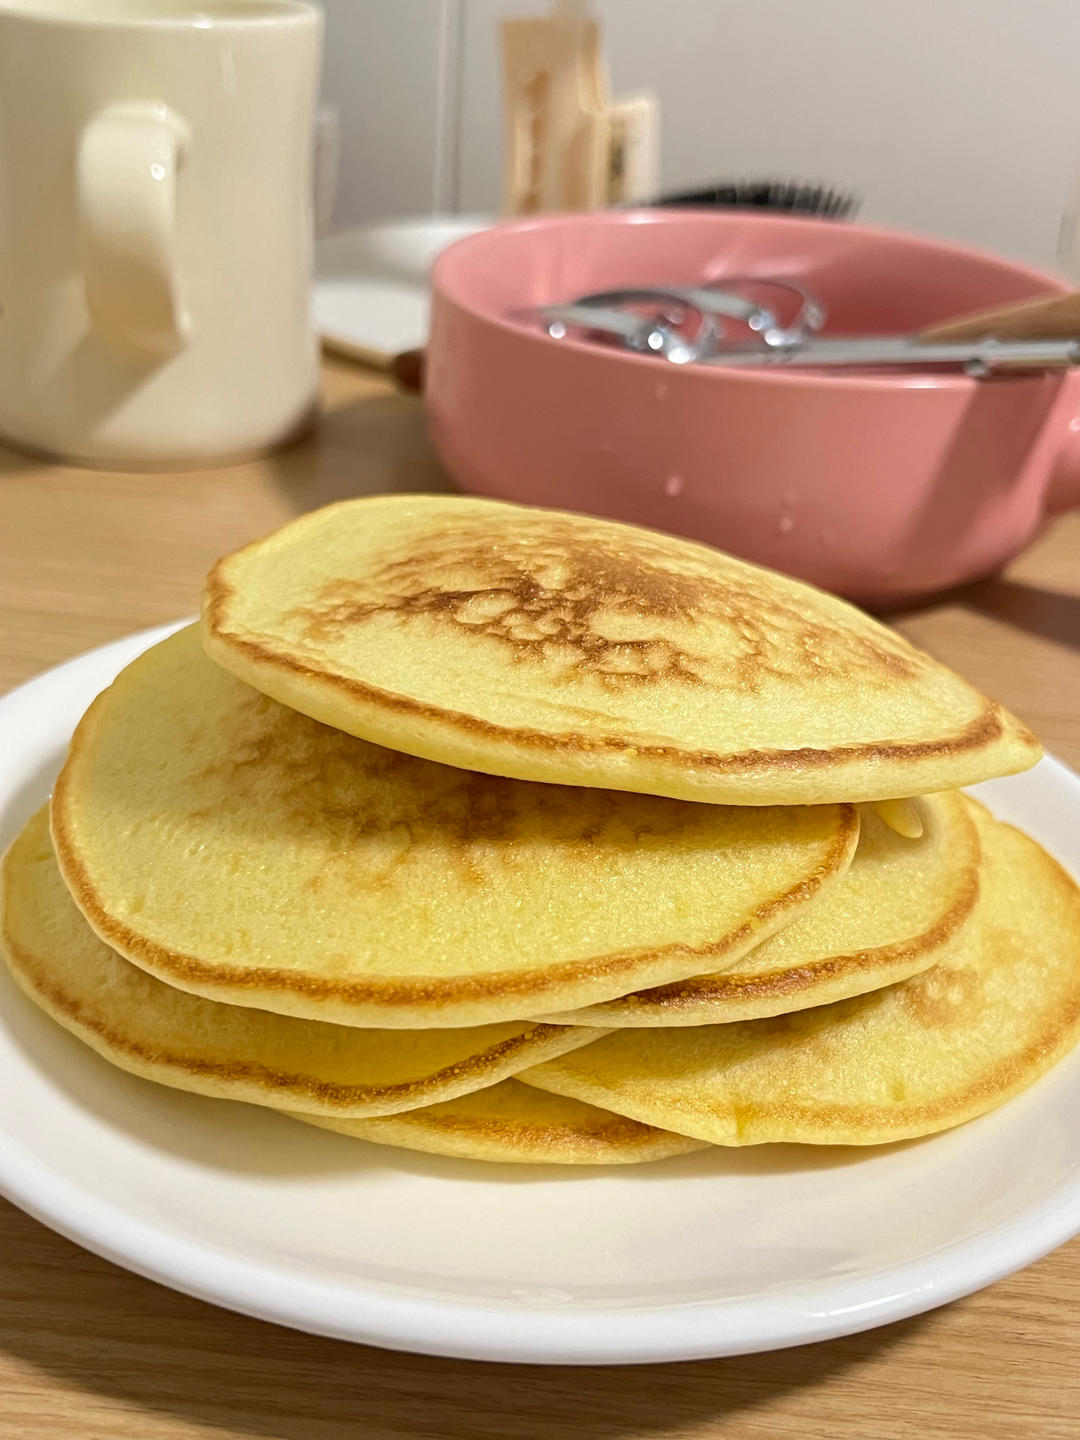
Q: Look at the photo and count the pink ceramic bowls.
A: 1